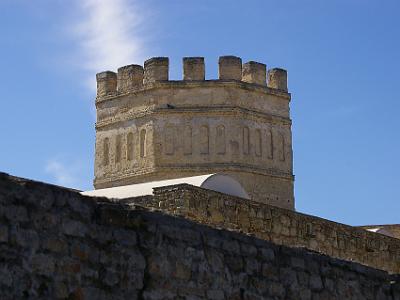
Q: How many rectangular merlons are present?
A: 7